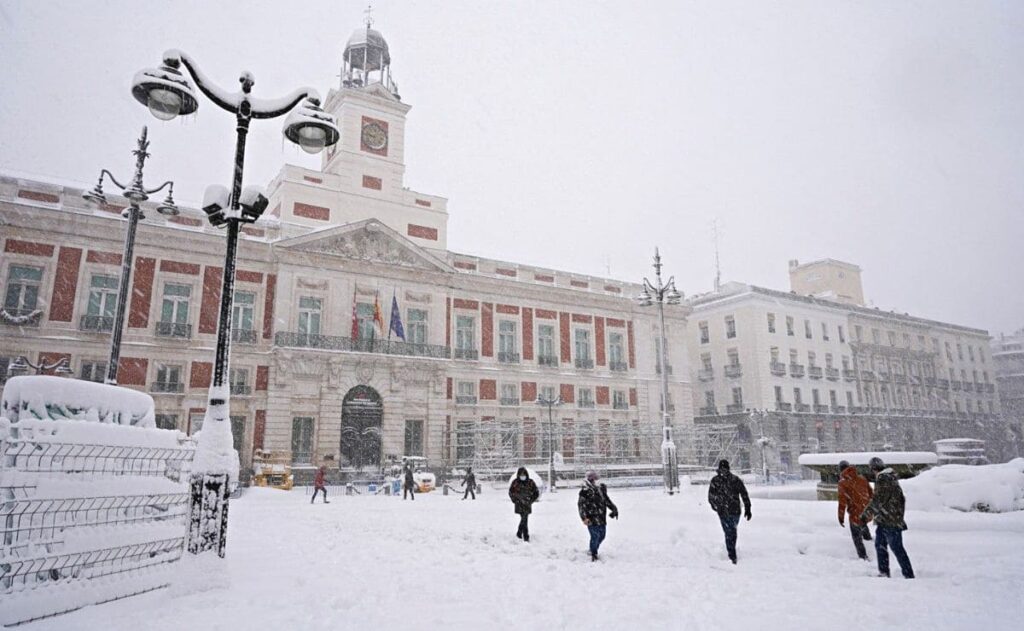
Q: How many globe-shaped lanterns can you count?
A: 2